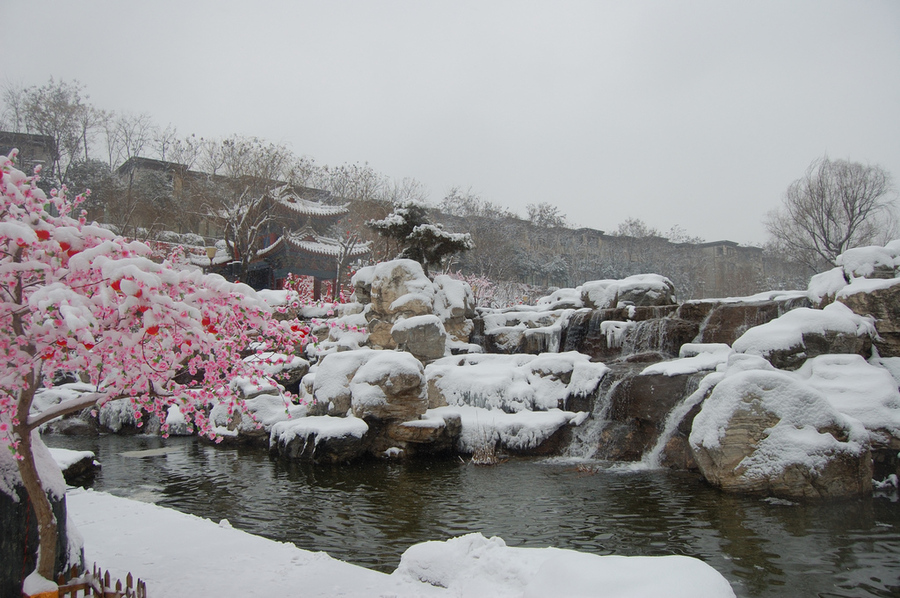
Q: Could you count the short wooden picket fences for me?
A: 1